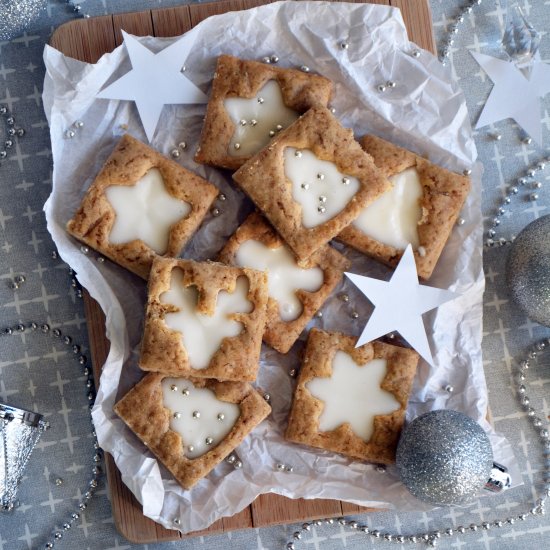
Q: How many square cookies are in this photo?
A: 8